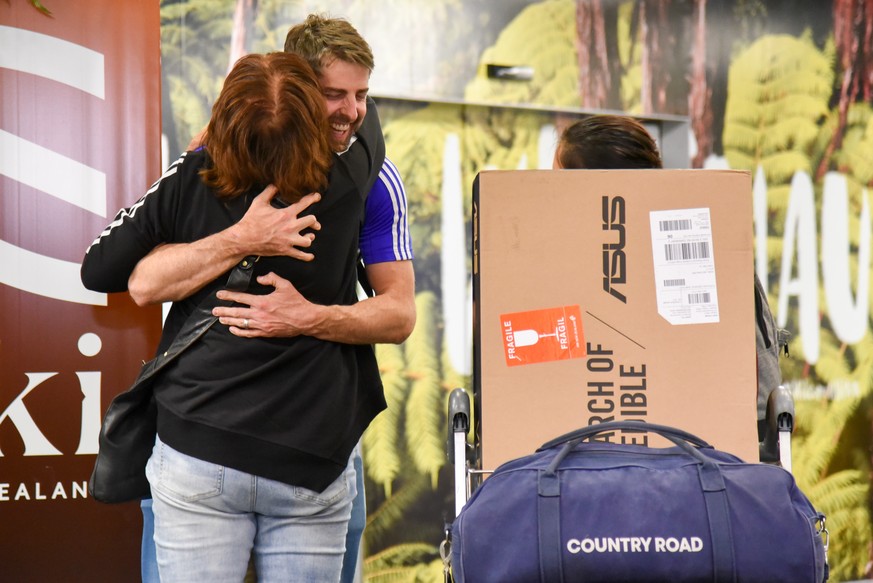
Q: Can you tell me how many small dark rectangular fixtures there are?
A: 1